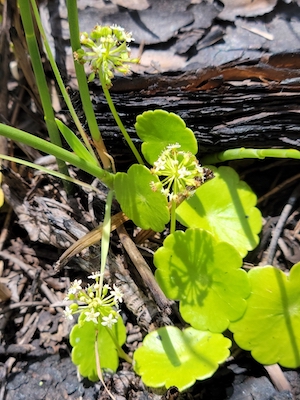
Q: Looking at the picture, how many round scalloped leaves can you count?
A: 7